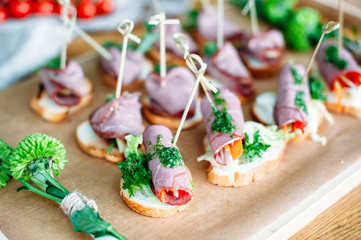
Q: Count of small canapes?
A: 12